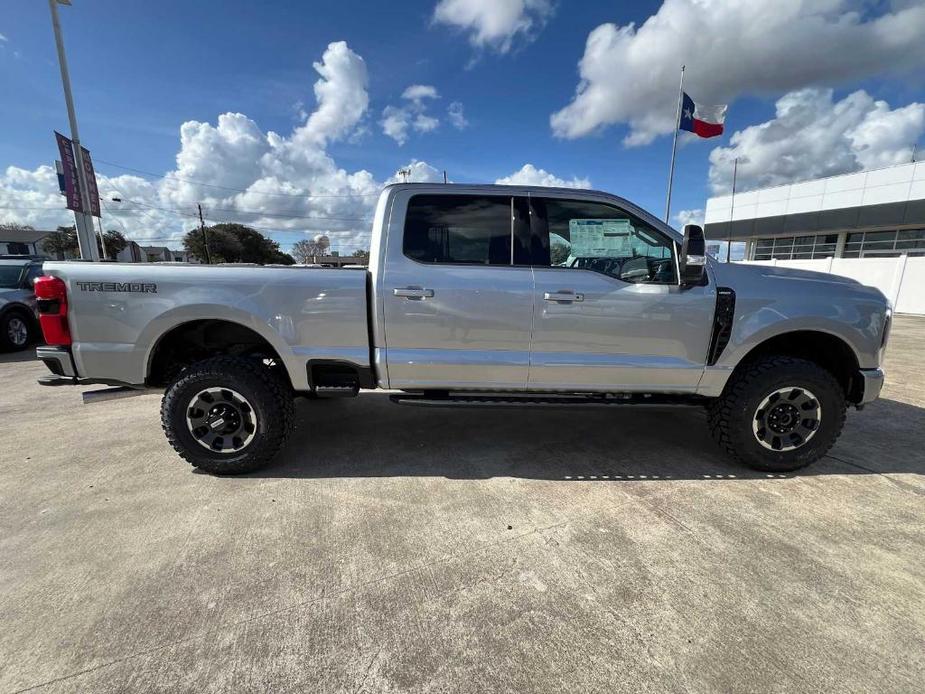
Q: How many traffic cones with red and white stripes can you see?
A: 0